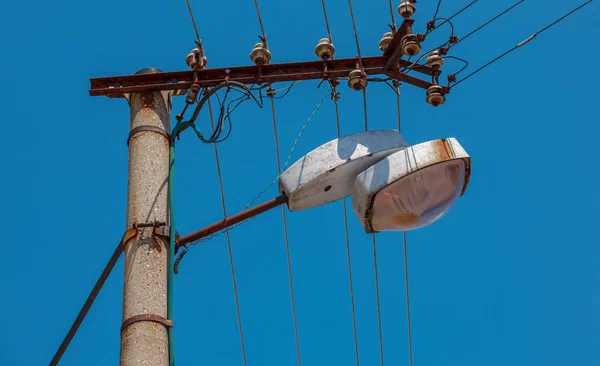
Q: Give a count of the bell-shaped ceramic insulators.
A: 9